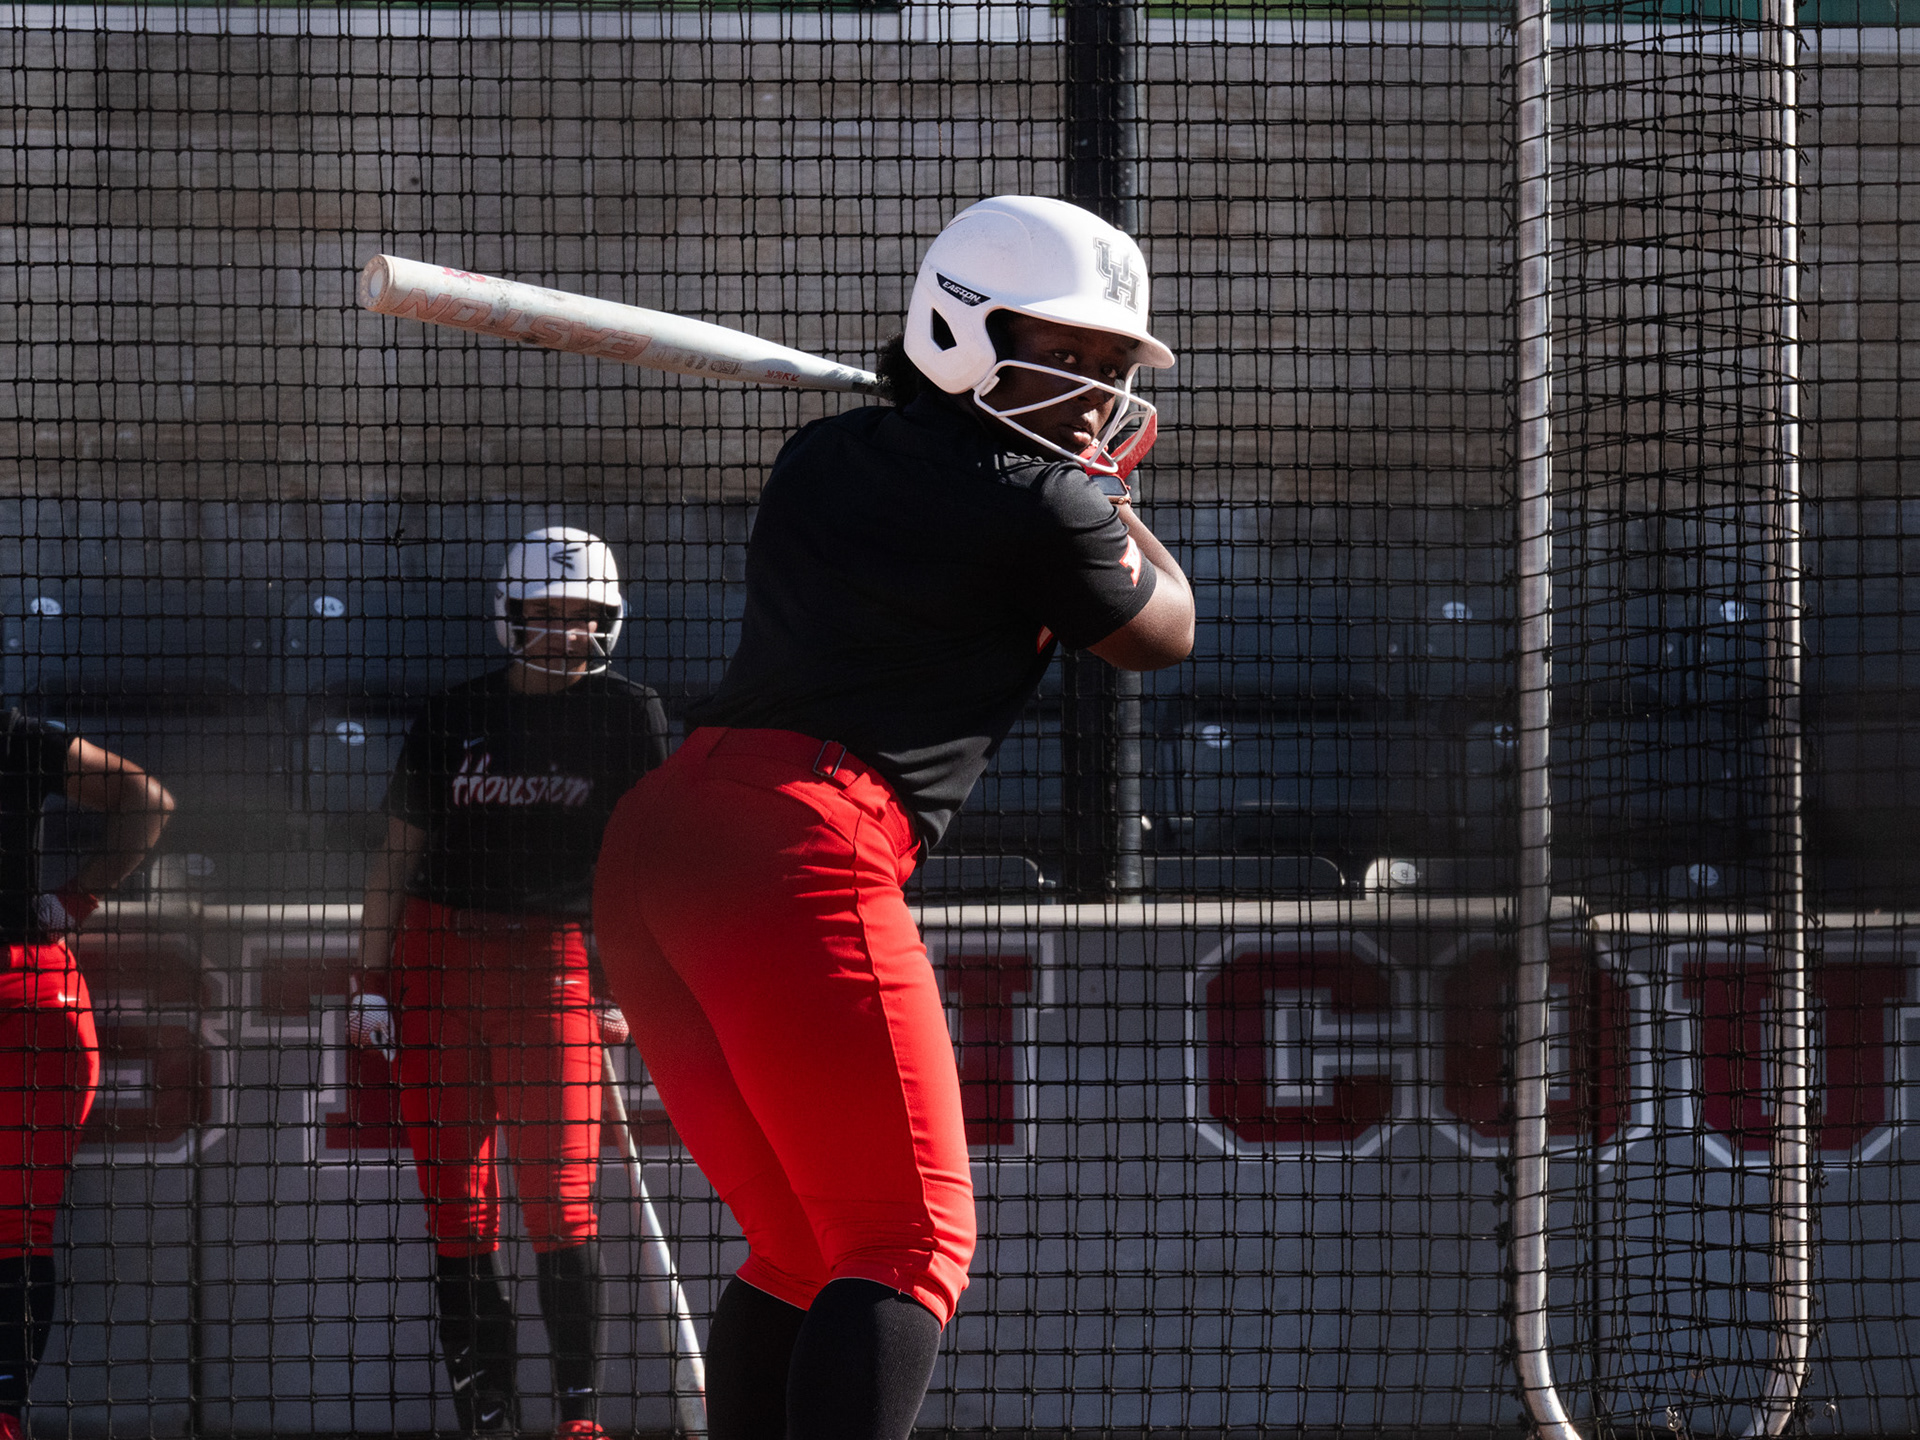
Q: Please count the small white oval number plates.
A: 10